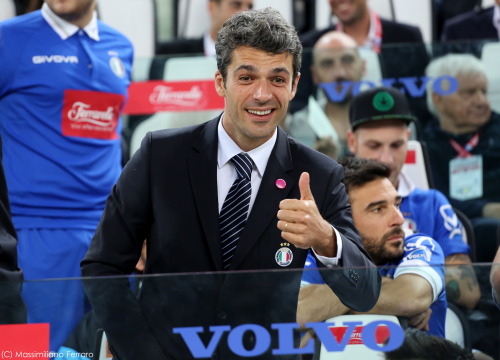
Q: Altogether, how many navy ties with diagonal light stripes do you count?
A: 1